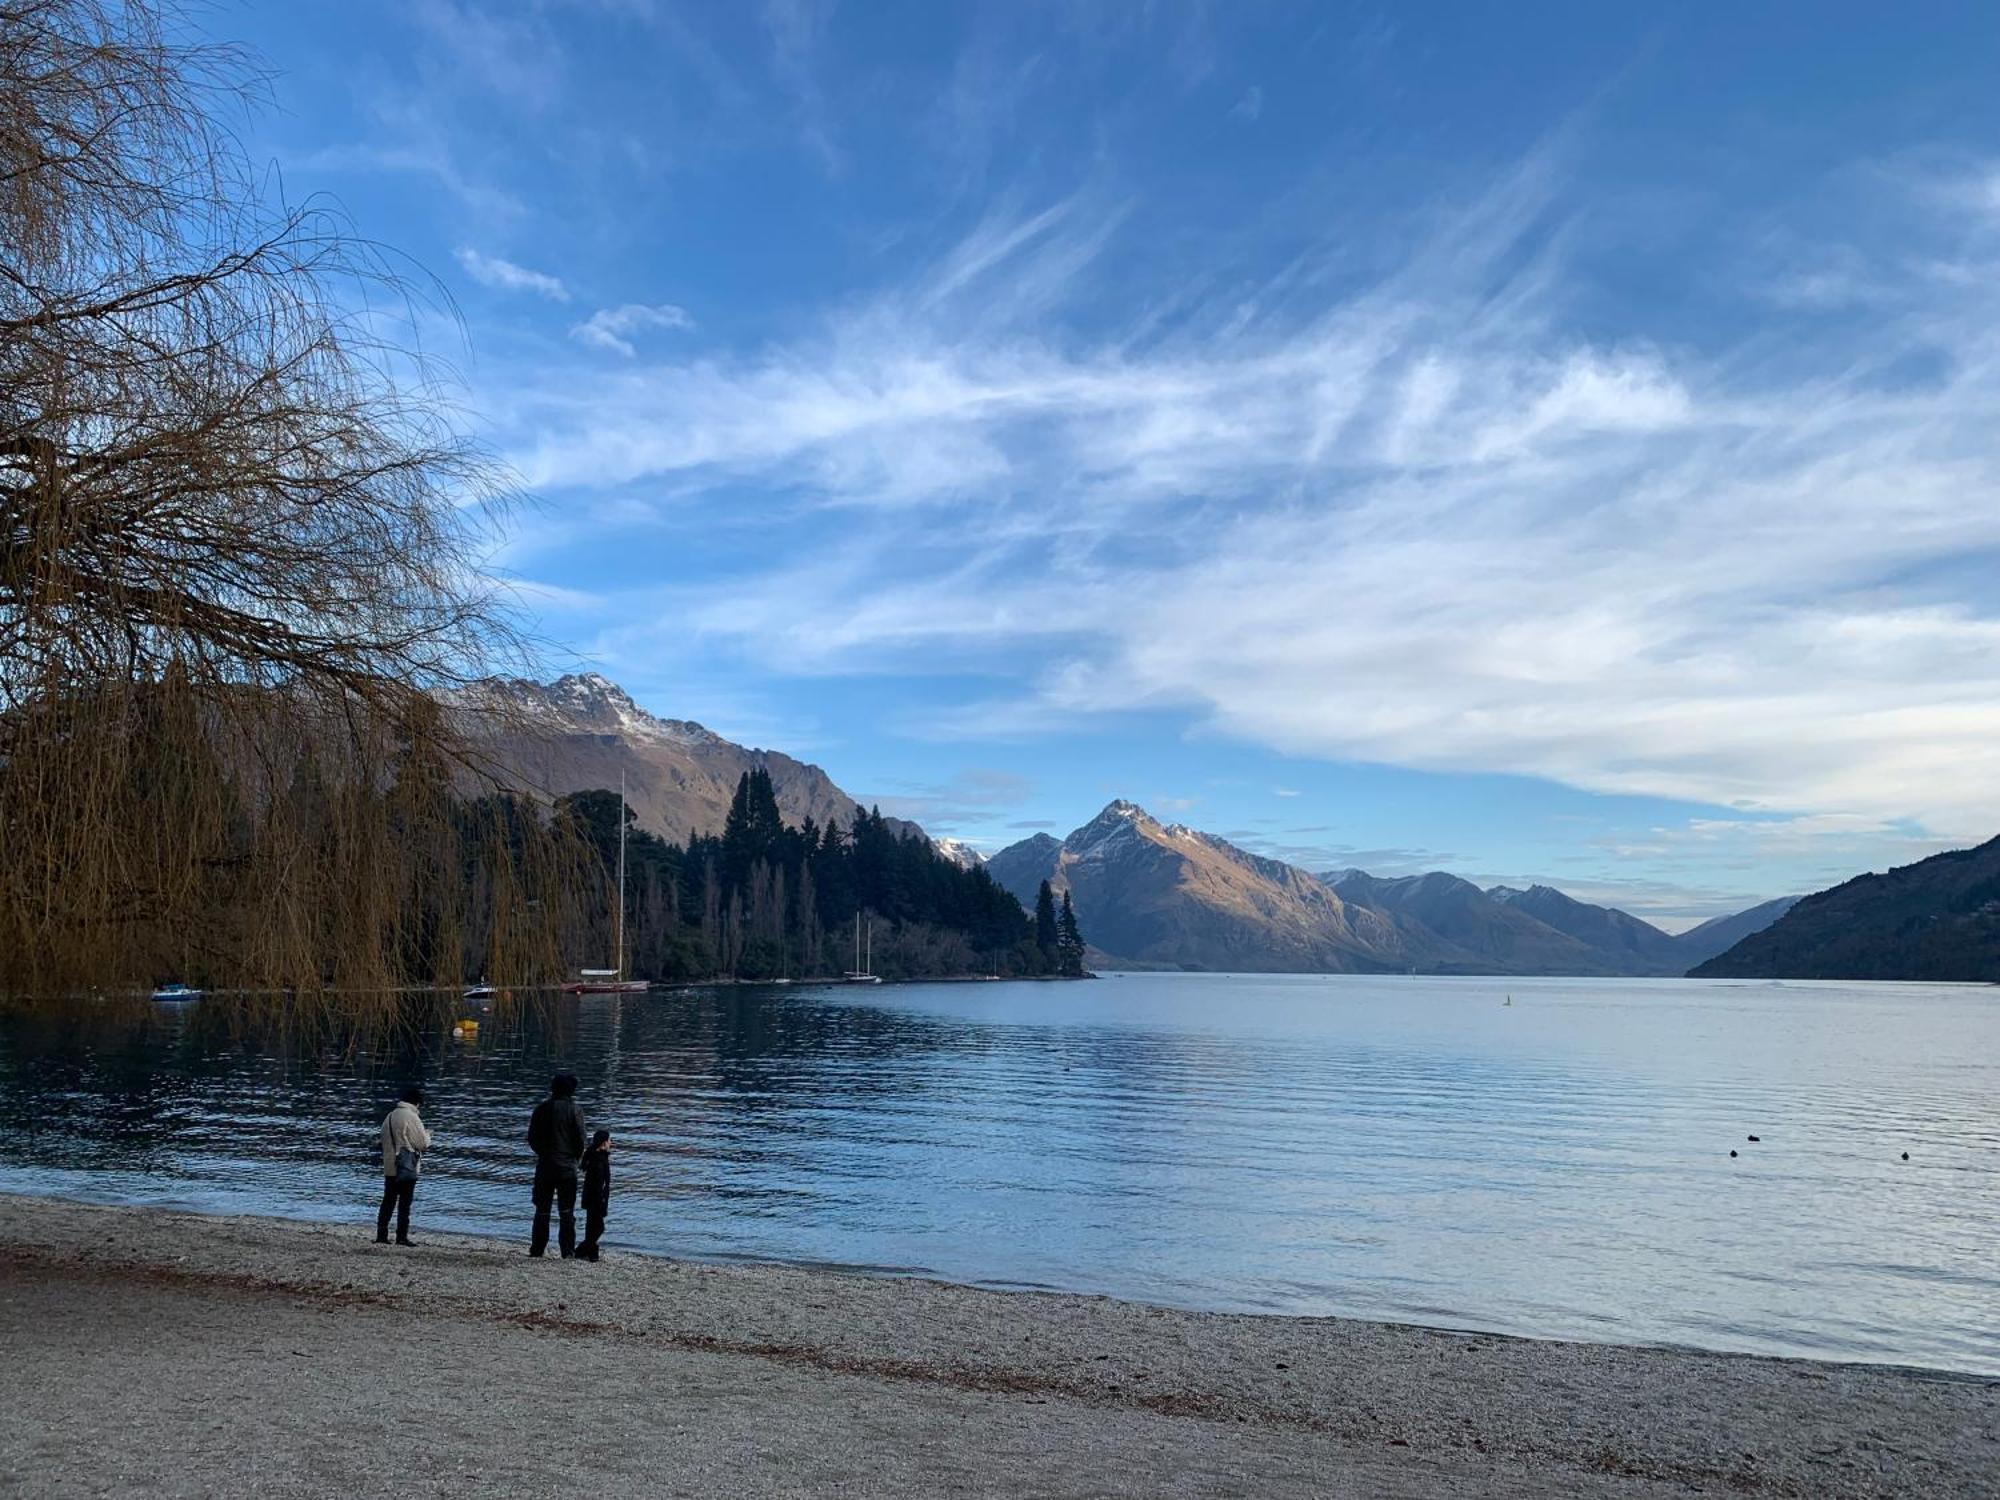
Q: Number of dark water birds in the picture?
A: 3